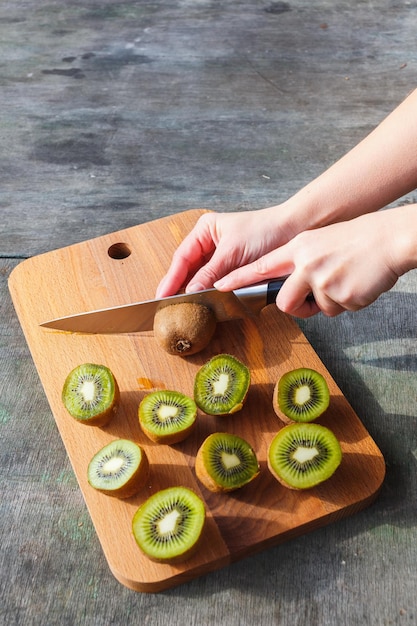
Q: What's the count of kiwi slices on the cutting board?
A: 8